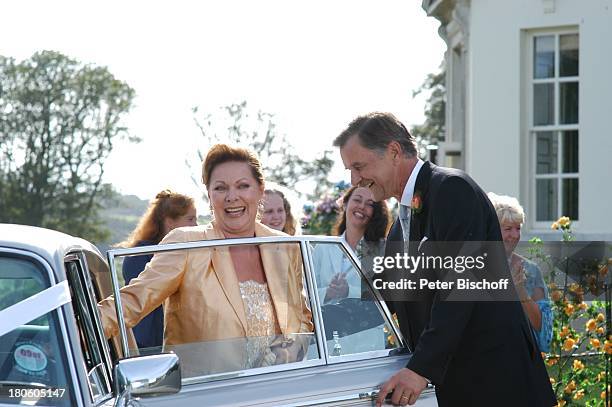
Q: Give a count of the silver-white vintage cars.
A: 1